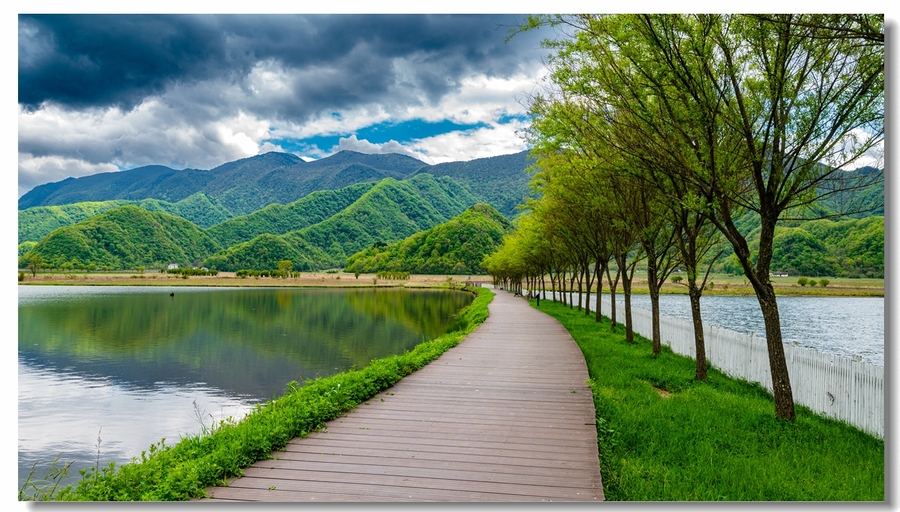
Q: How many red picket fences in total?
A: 0